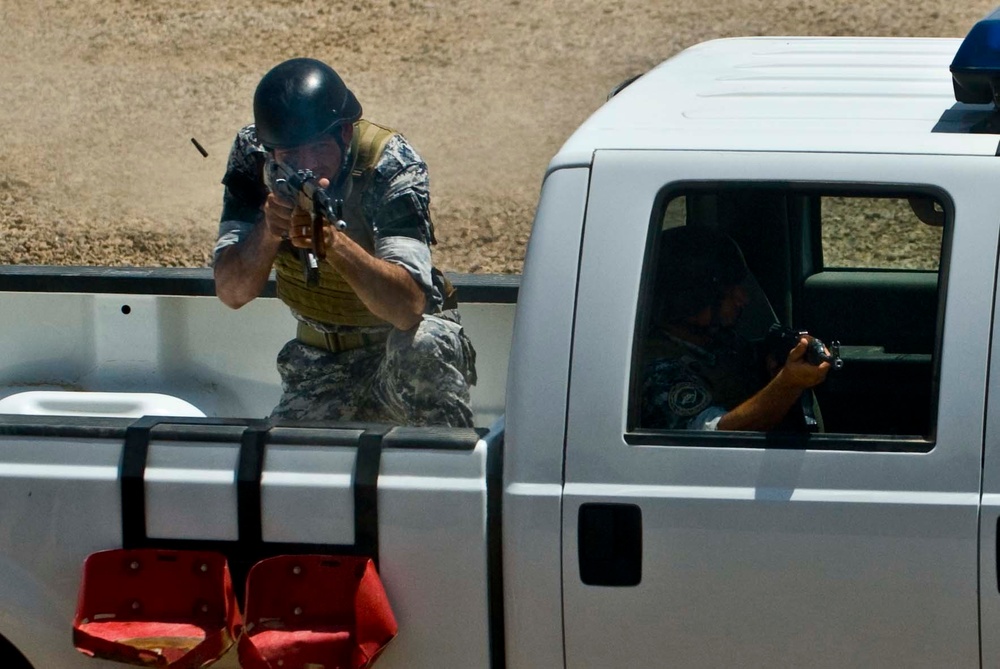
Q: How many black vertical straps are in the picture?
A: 3